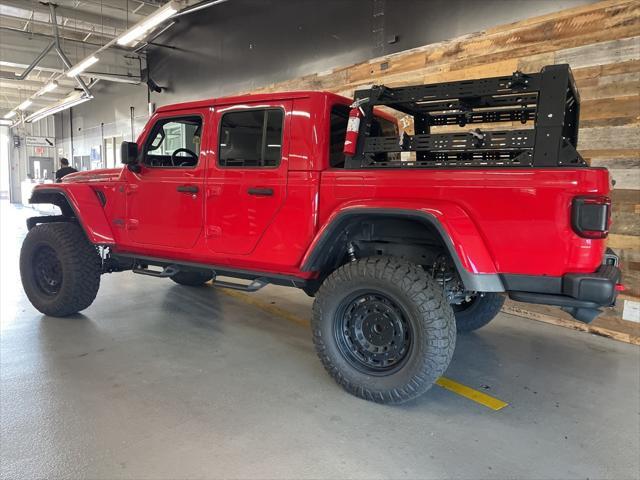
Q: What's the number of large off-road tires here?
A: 4